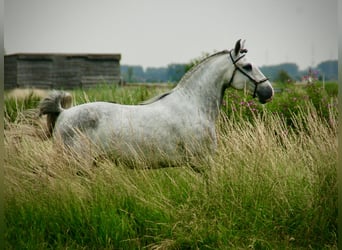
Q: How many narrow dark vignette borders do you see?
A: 2